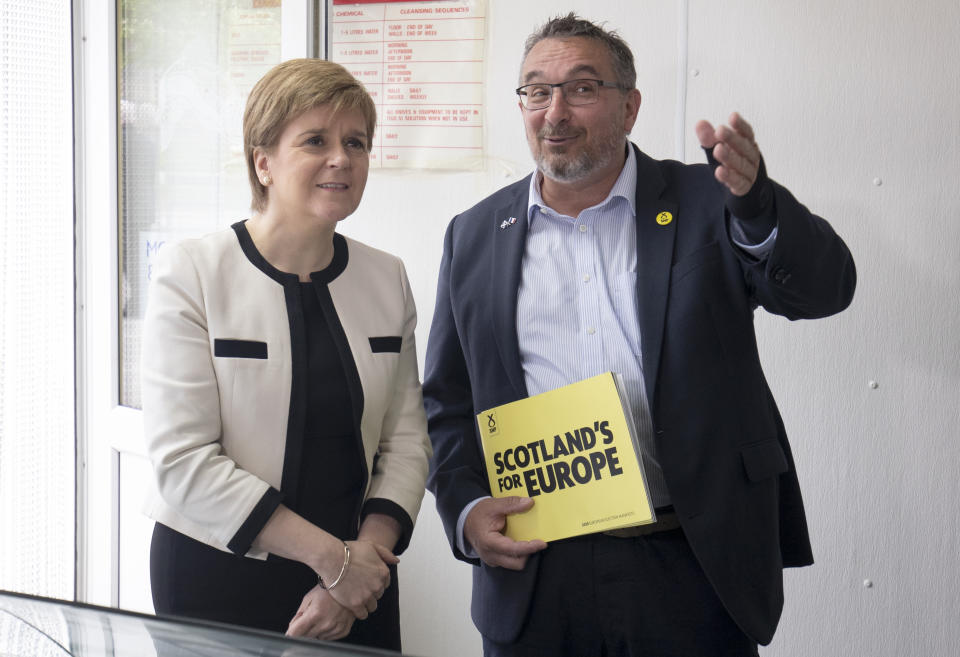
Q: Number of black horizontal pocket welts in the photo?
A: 2